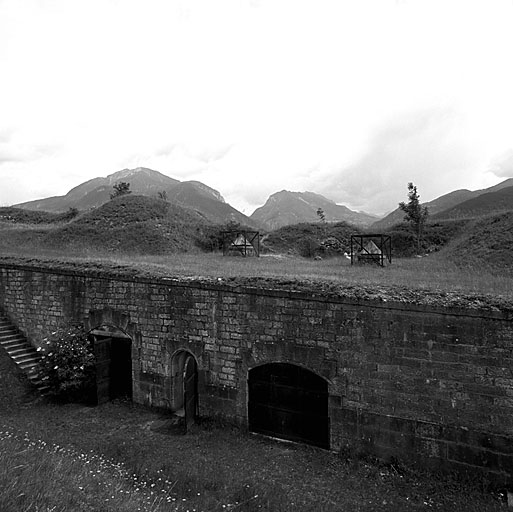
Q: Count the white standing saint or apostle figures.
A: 0